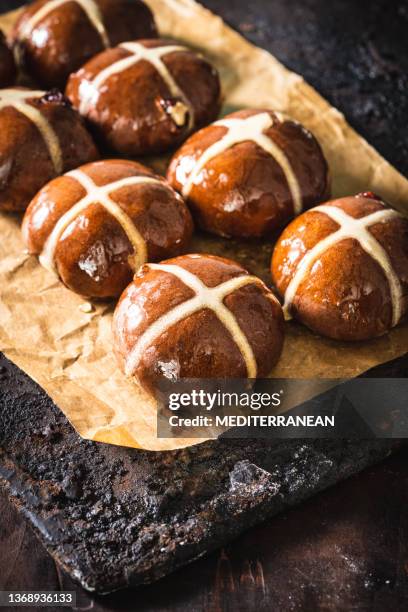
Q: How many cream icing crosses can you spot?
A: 7